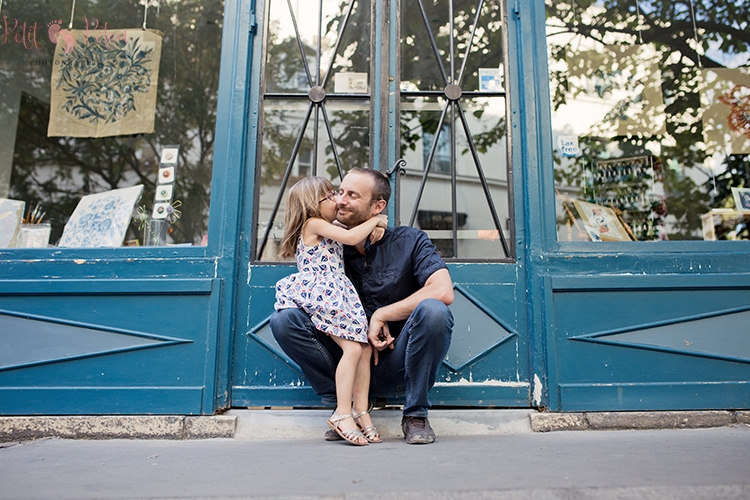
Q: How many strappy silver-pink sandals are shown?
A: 2